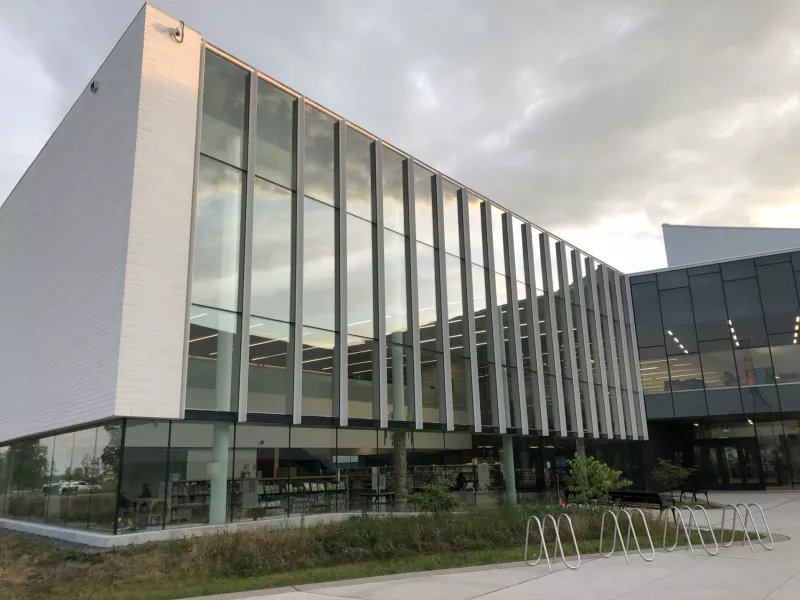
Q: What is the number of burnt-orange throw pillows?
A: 0